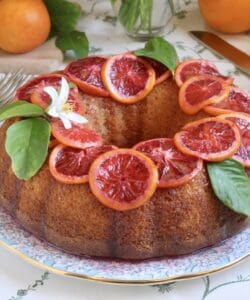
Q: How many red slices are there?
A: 14